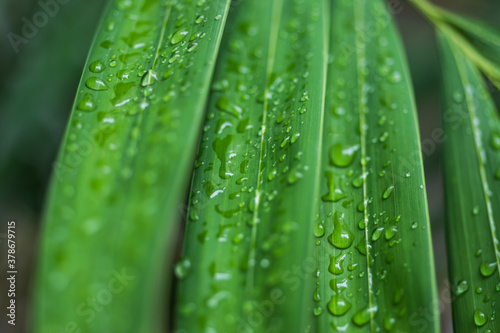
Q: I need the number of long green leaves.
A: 4